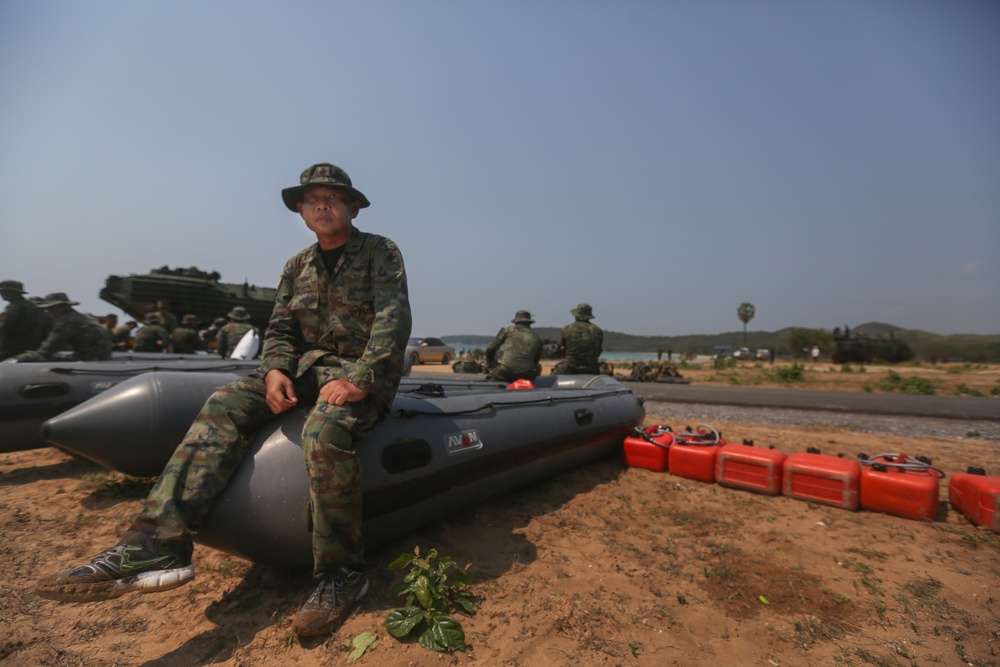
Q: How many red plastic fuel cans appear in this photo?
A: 6